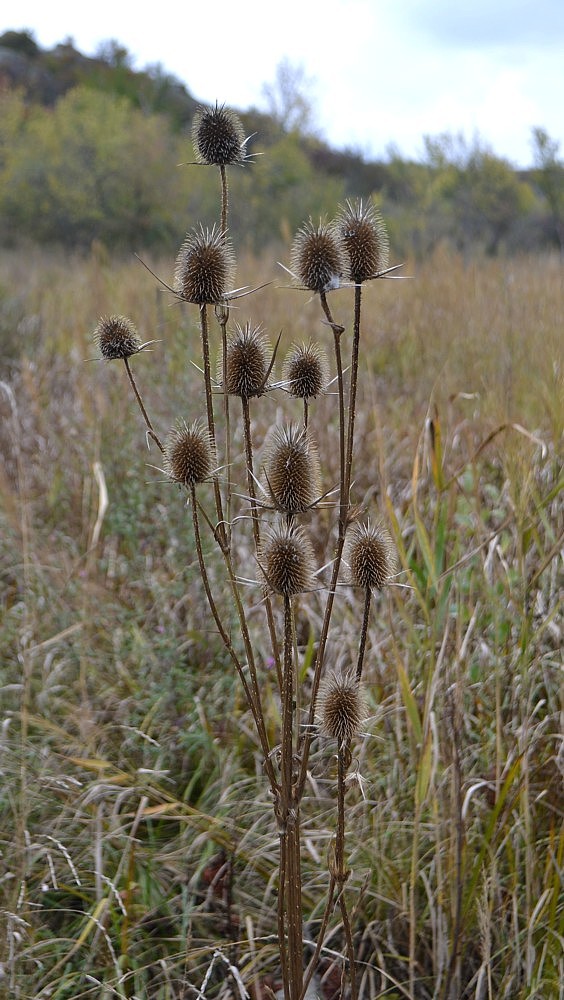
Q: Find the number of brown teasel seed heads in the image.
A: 12